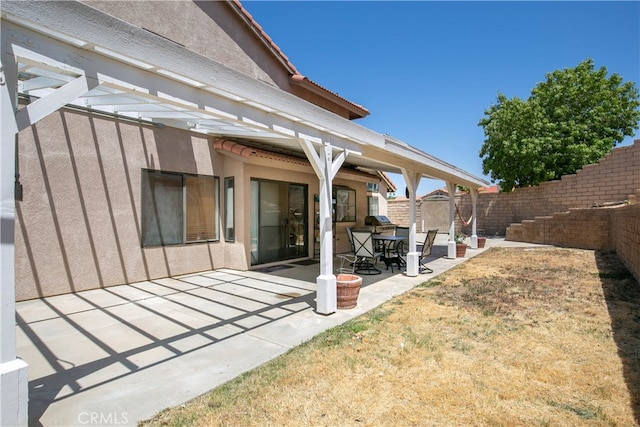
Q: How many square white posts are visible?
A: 5